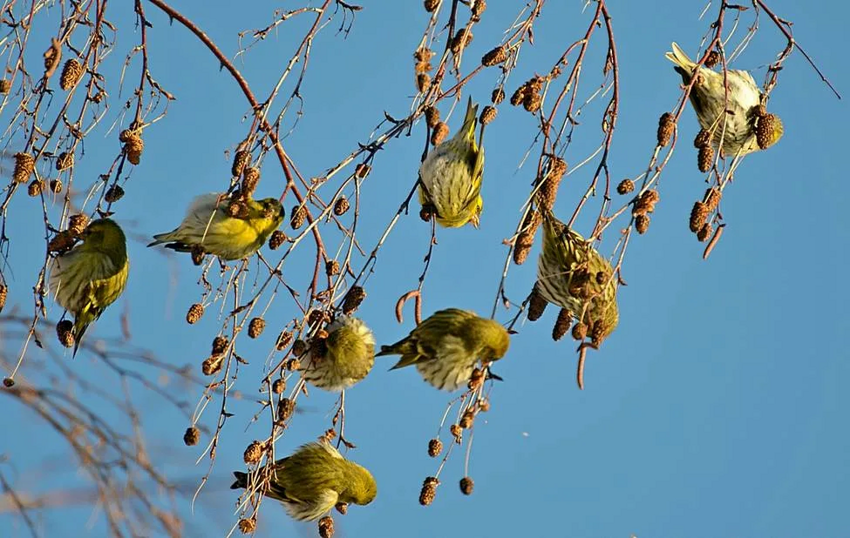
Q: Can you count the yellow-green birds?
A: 8